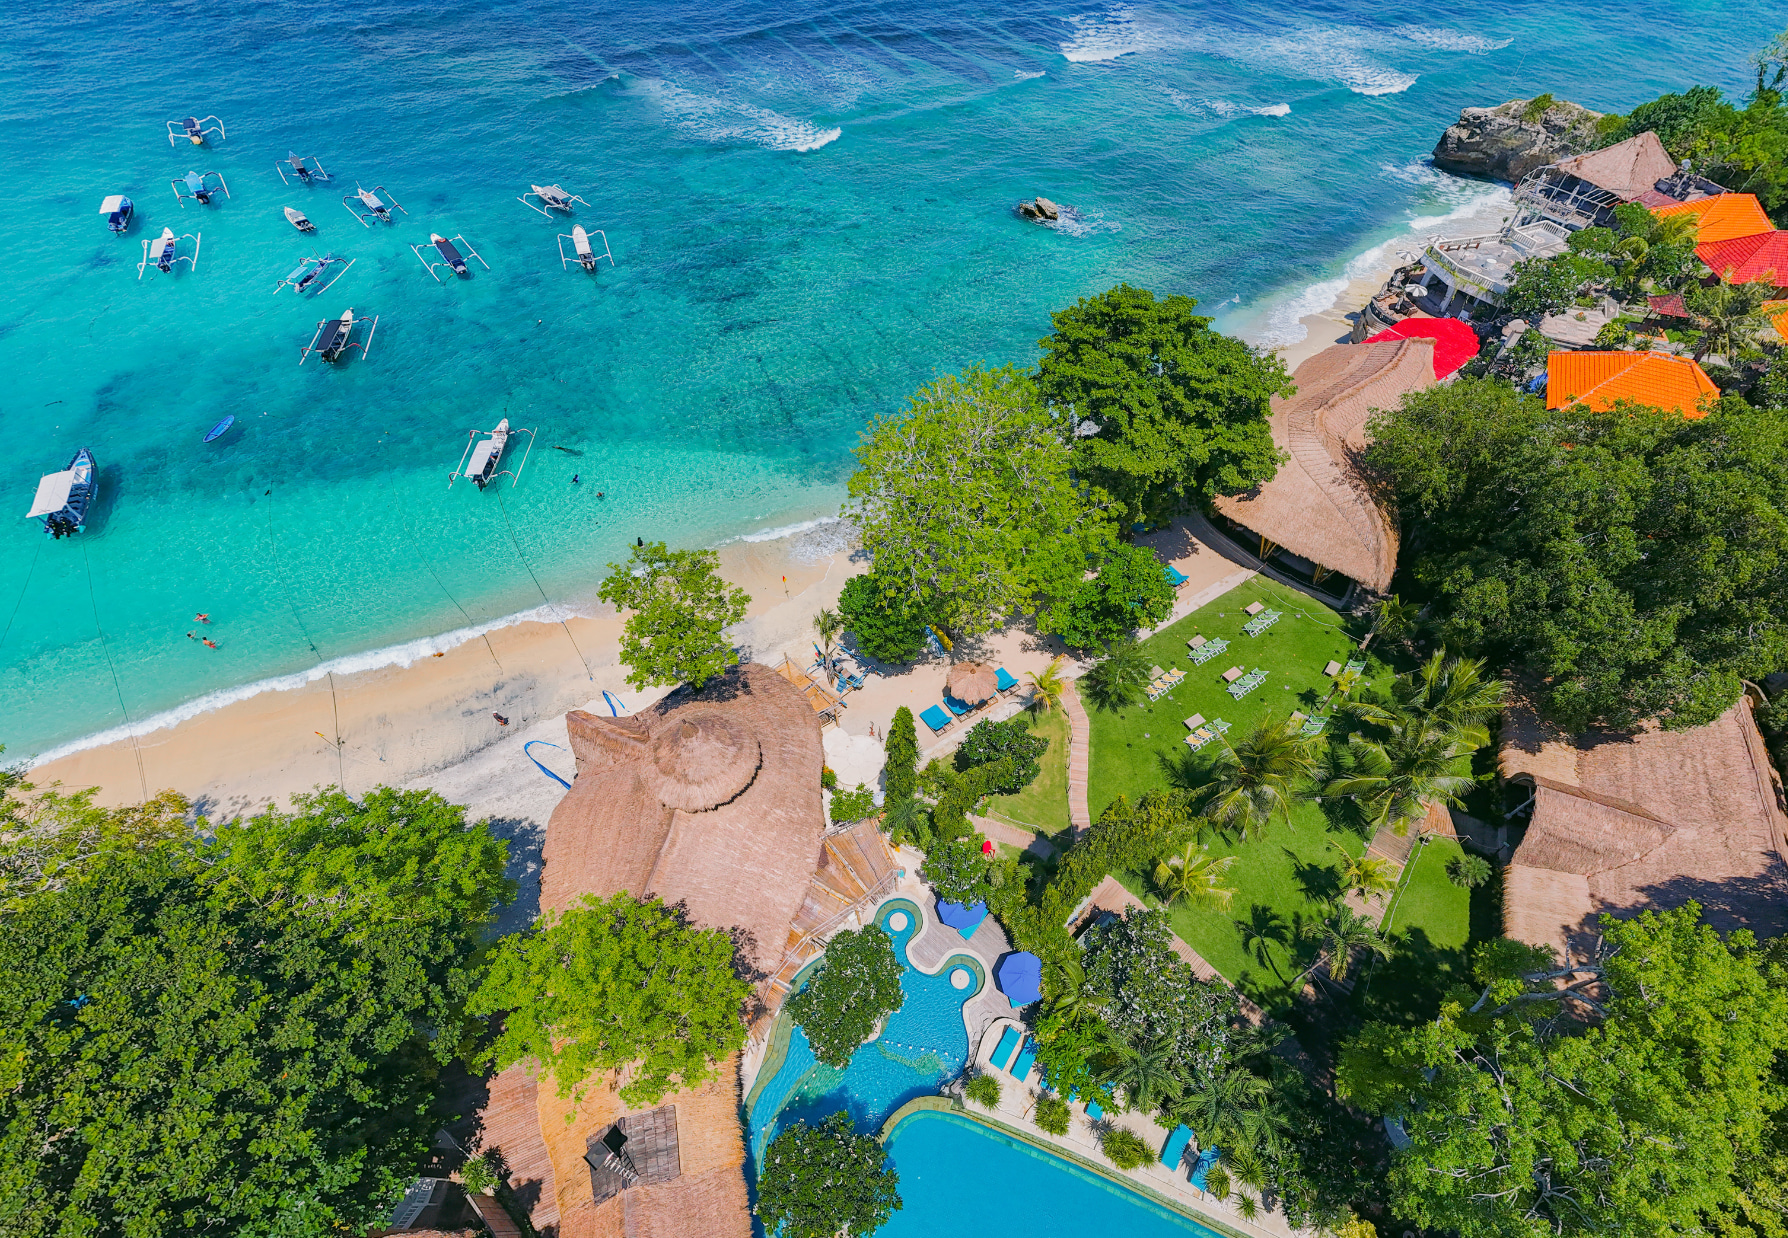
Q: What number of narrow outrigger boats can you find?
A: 11